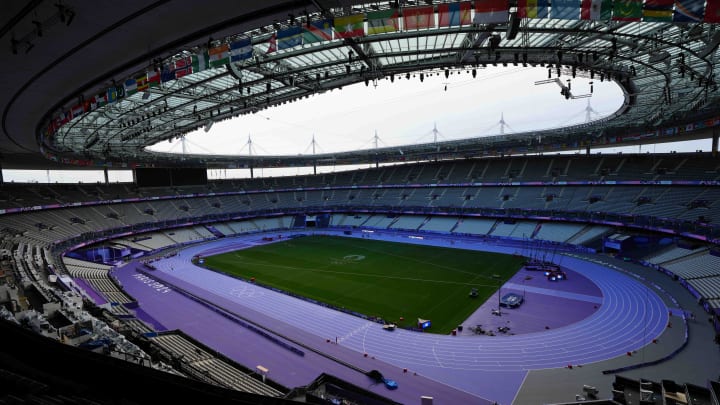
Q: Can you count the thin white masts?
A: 7